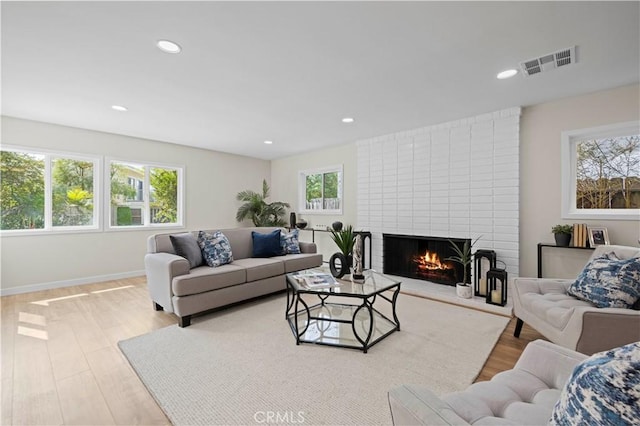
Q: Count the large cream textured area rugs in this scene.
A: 1